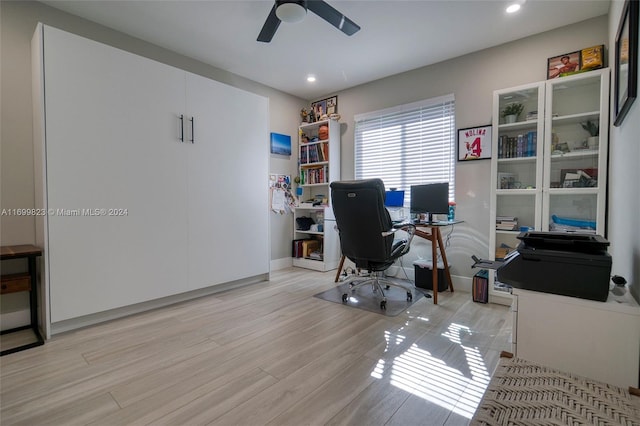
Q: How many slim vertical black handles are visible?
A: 2